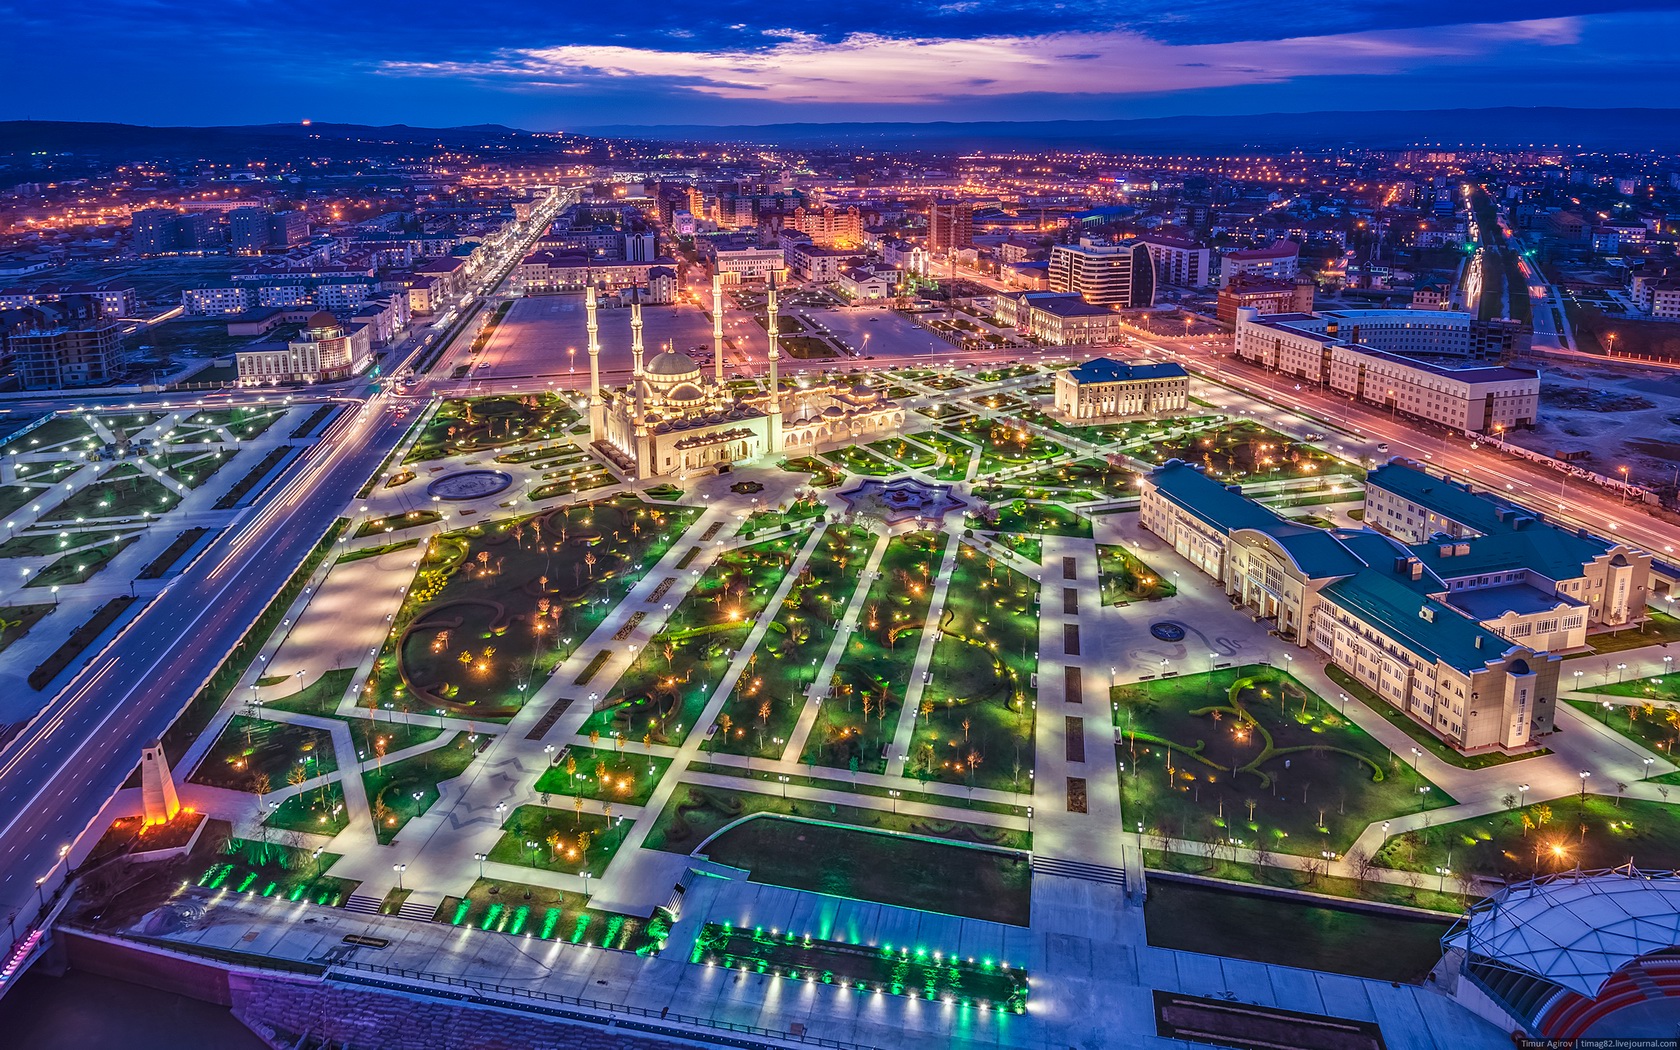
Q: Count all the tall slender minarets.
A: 4